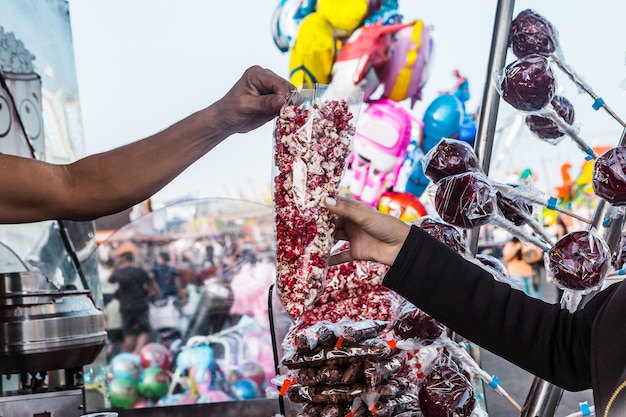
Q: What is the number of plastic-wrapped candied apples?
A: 13